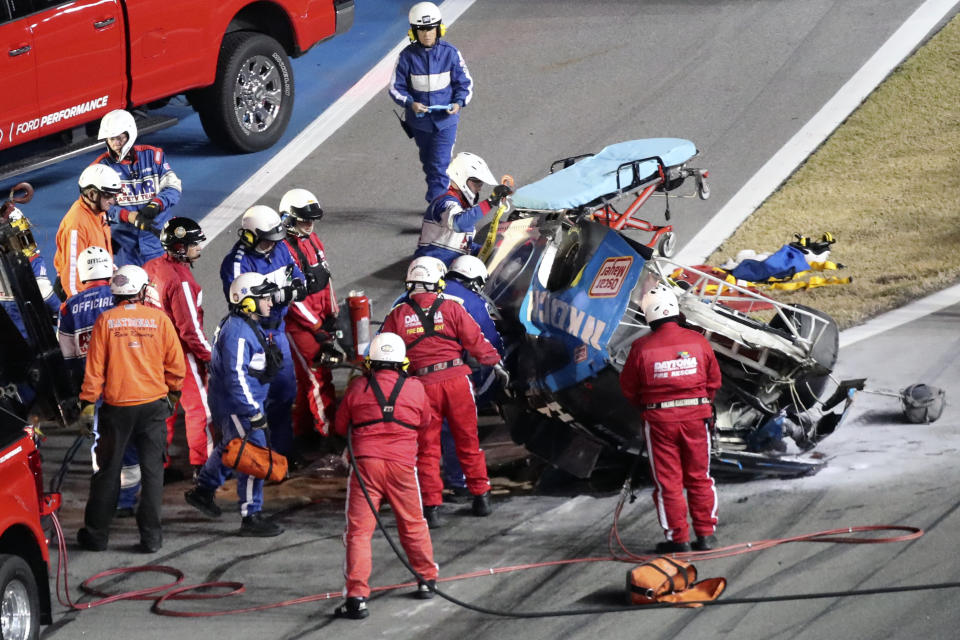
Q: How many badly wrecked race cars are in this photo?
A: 1